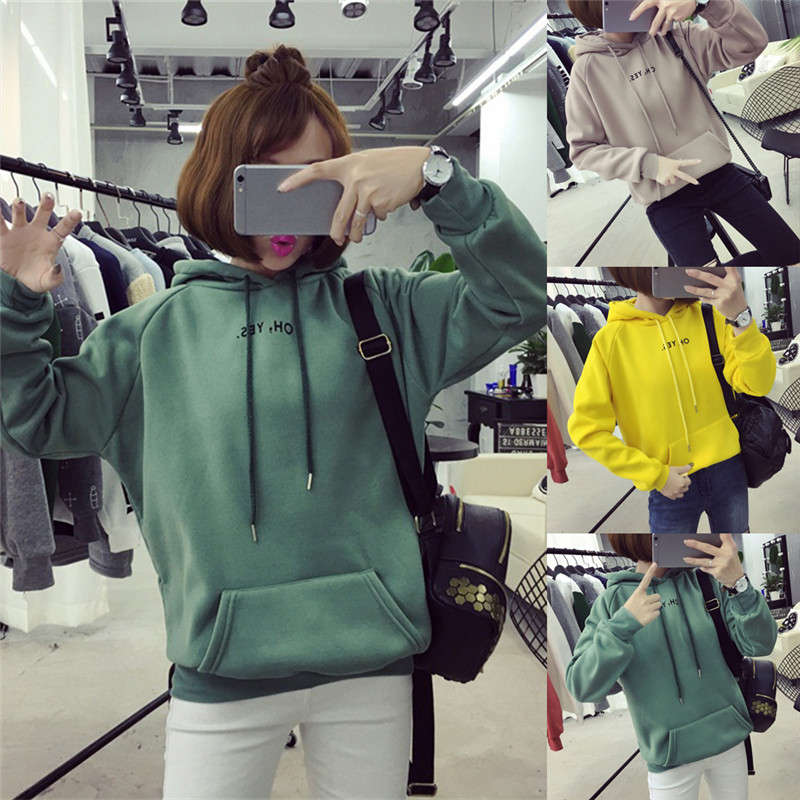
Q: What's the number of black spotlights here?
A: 12